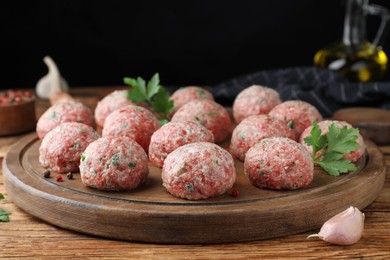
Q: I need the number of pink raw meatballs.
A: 14